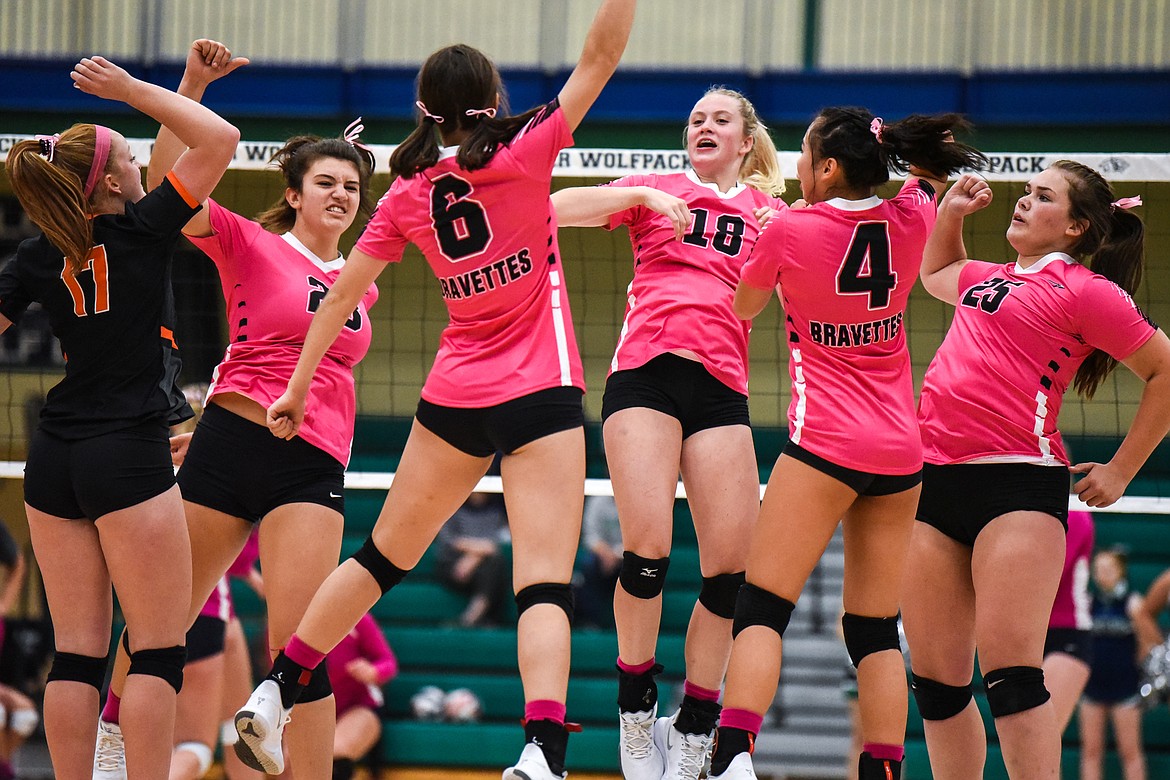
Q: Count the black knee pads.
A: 12